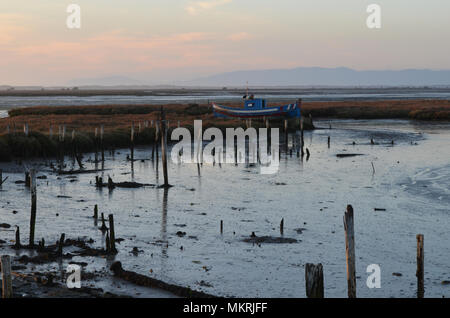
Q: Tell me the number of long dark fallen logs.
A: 1